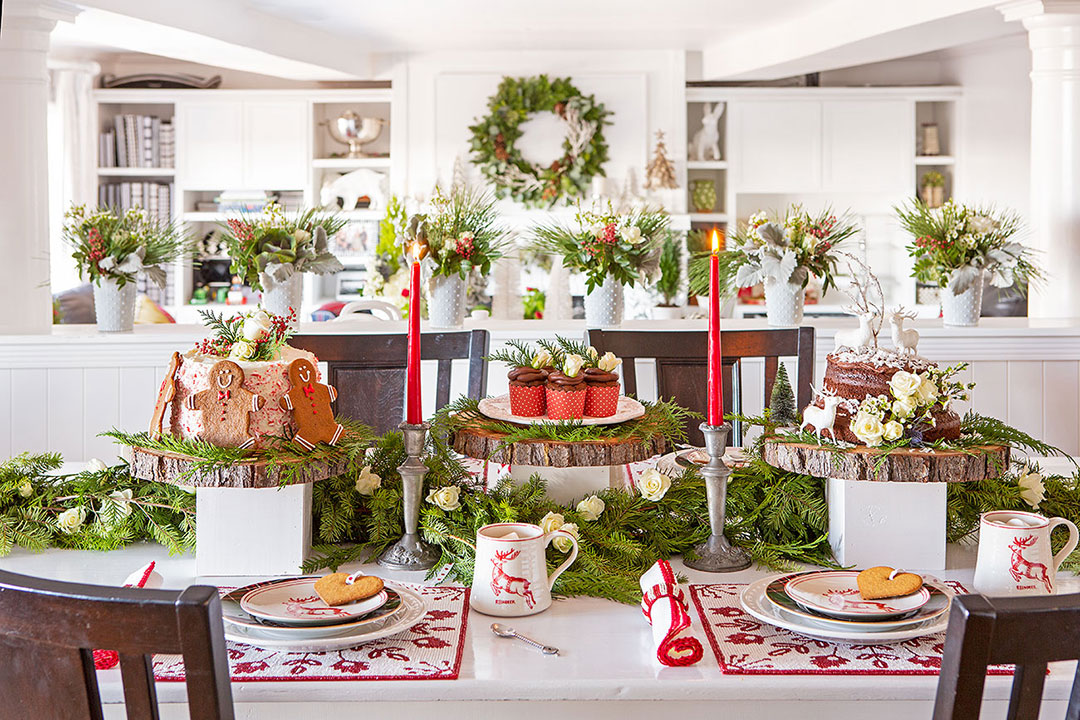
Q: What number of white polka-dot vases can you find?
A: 6